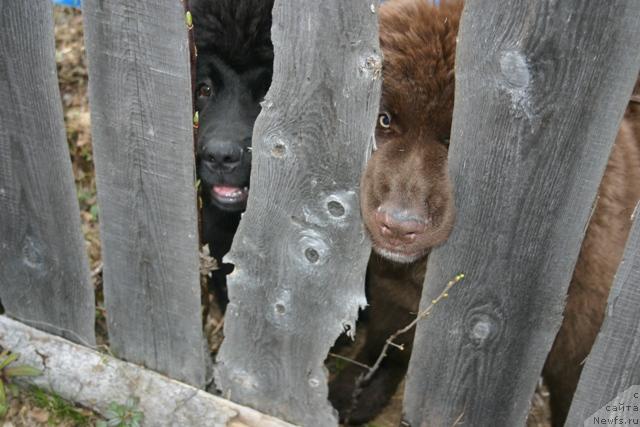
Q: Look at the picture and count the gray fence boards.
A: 5